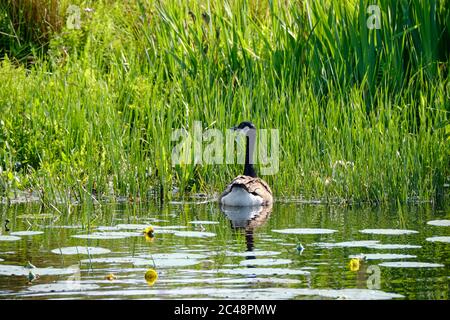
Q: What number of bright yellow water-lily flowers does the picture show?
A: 3